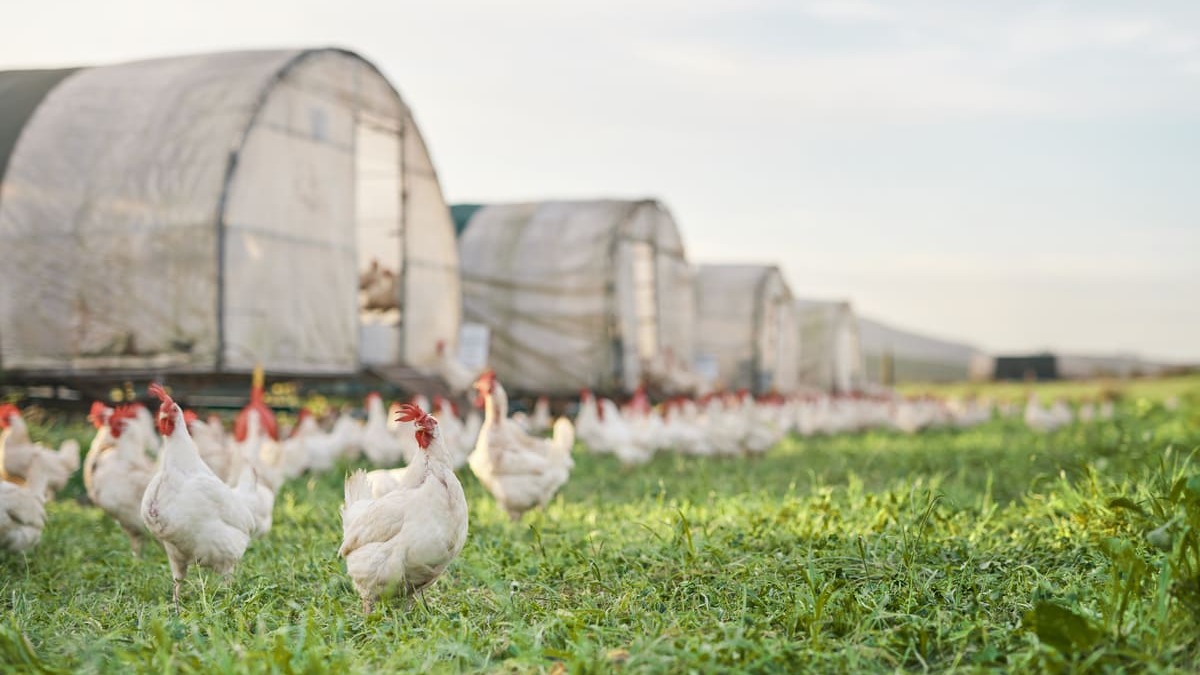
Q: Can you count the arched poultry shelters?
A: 4